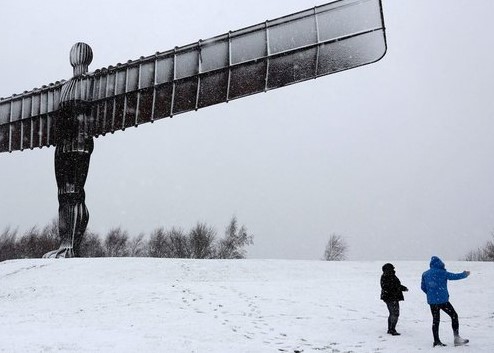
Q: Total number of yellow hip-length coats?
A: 0